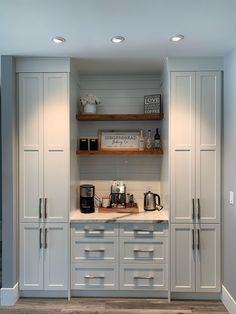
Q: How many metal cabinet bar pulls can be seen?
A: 14